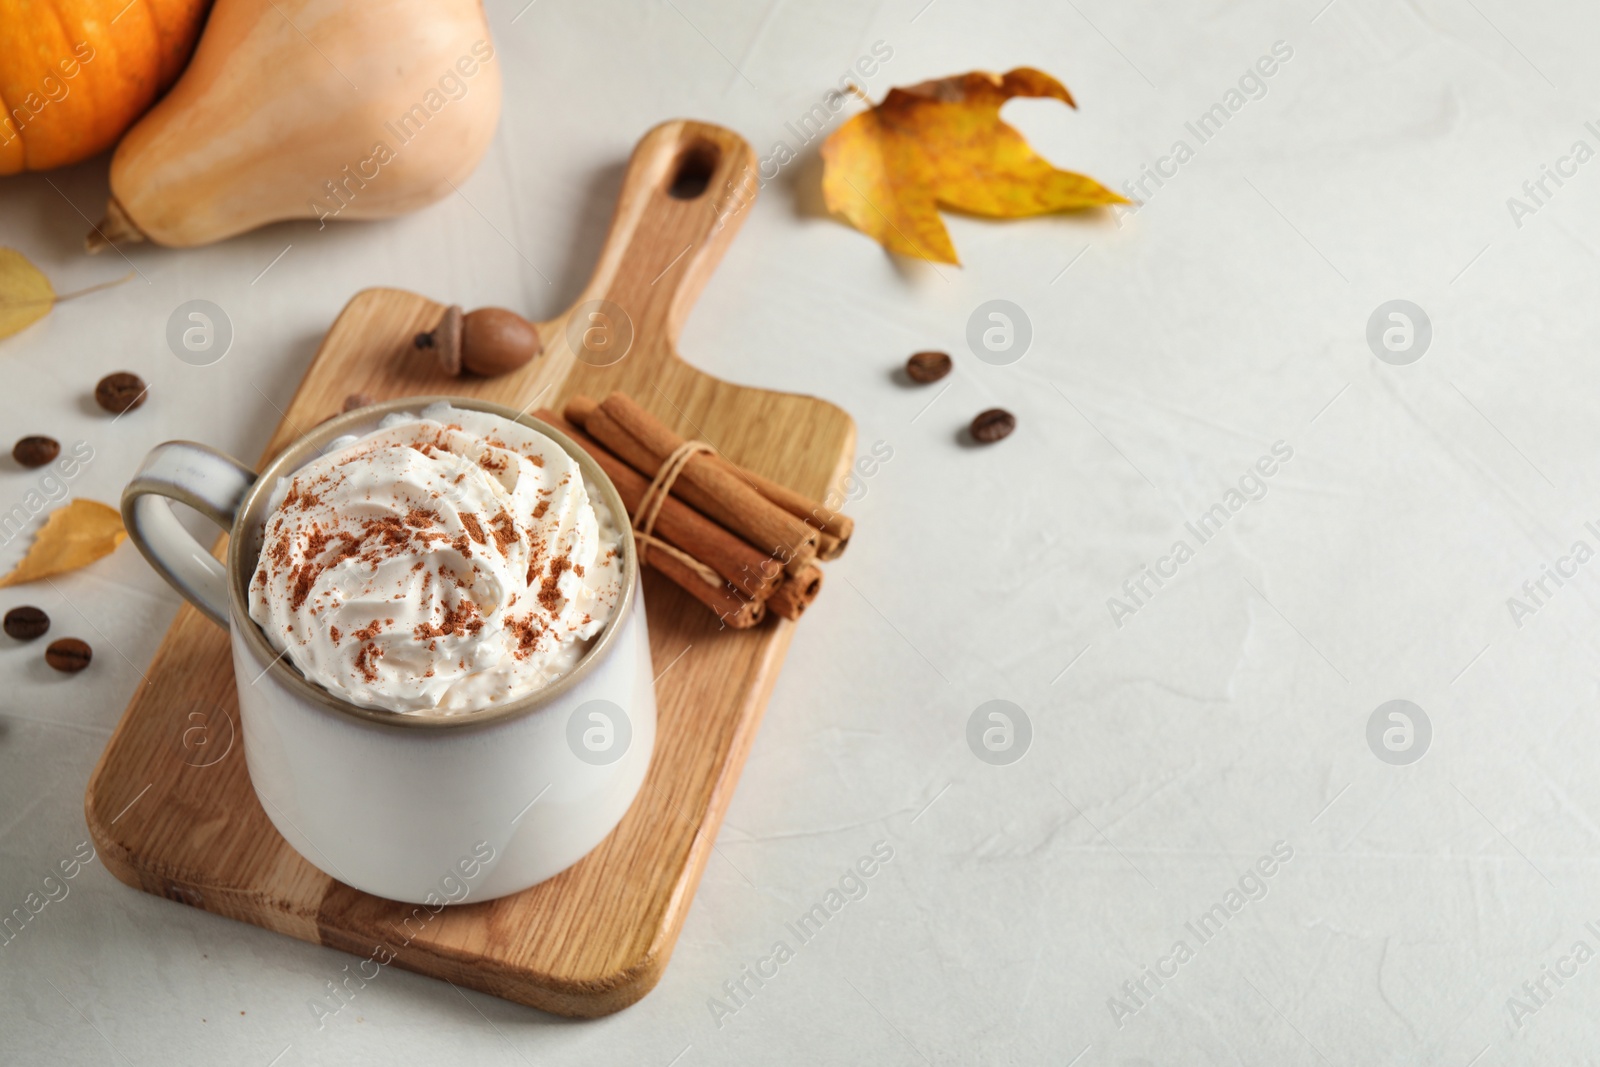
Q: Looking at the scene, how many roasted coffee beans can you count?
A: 6